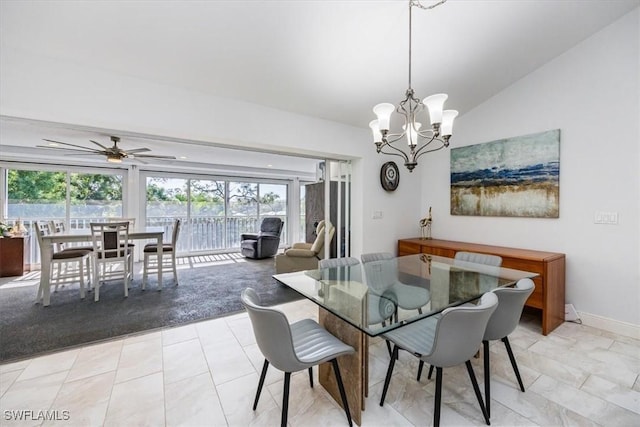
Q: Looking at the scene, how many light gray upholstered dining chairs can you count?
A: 6